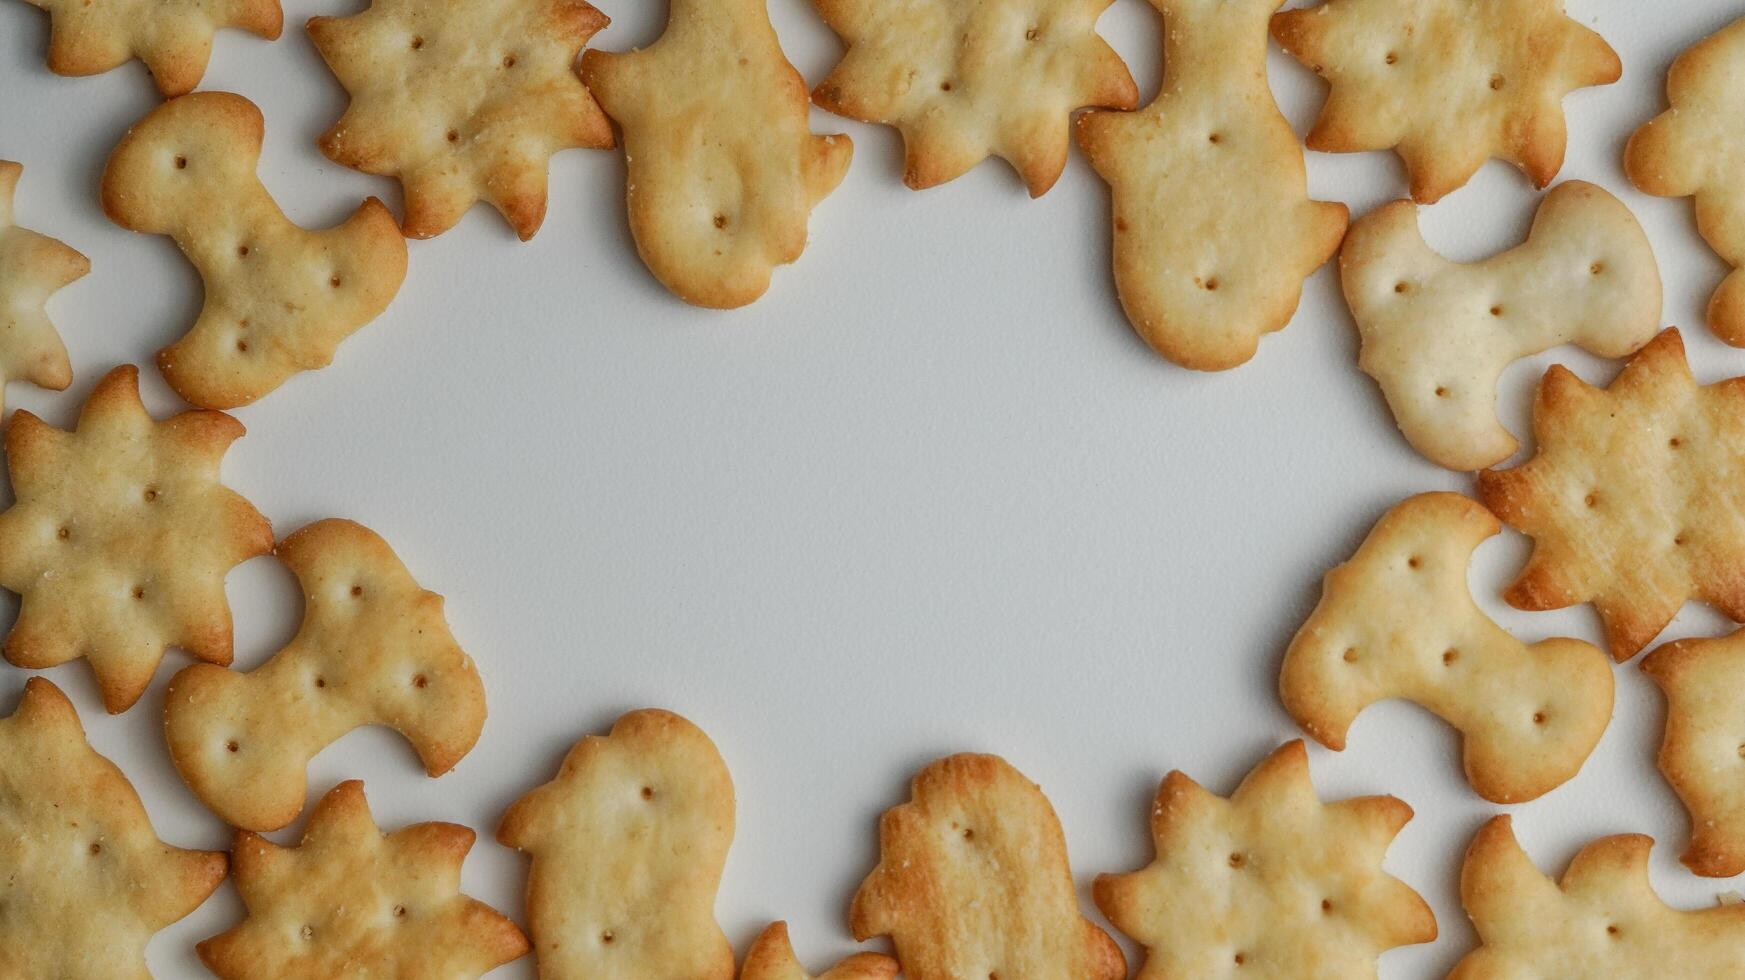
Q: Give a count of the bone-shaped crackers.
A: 4